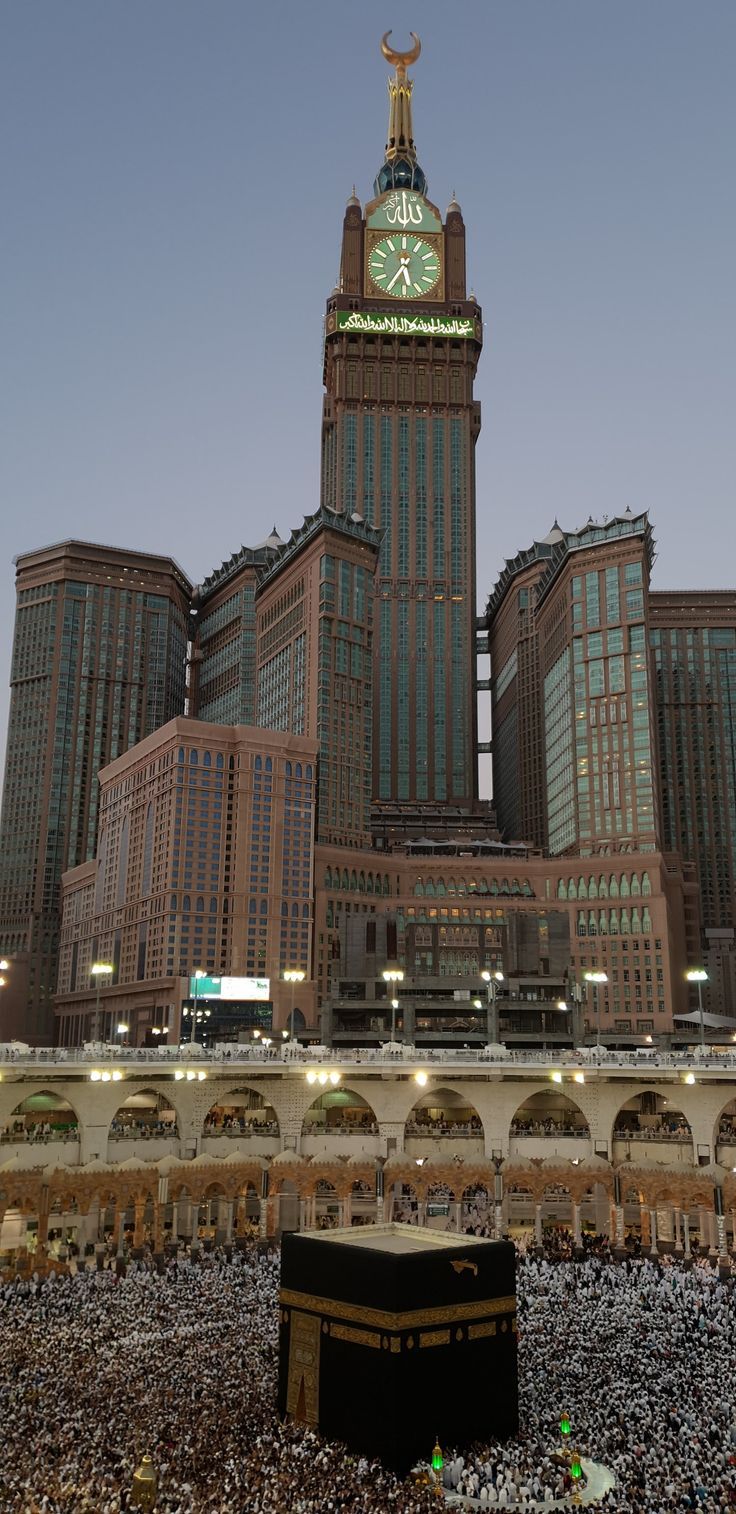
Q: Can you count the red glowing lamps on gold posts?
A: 0